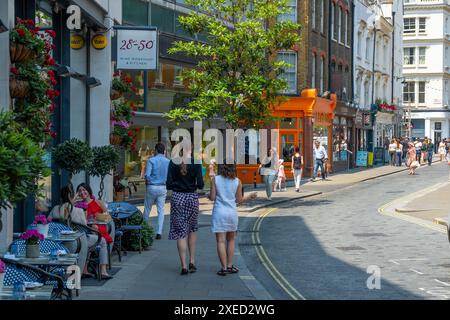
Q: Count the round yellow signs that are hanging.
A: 2